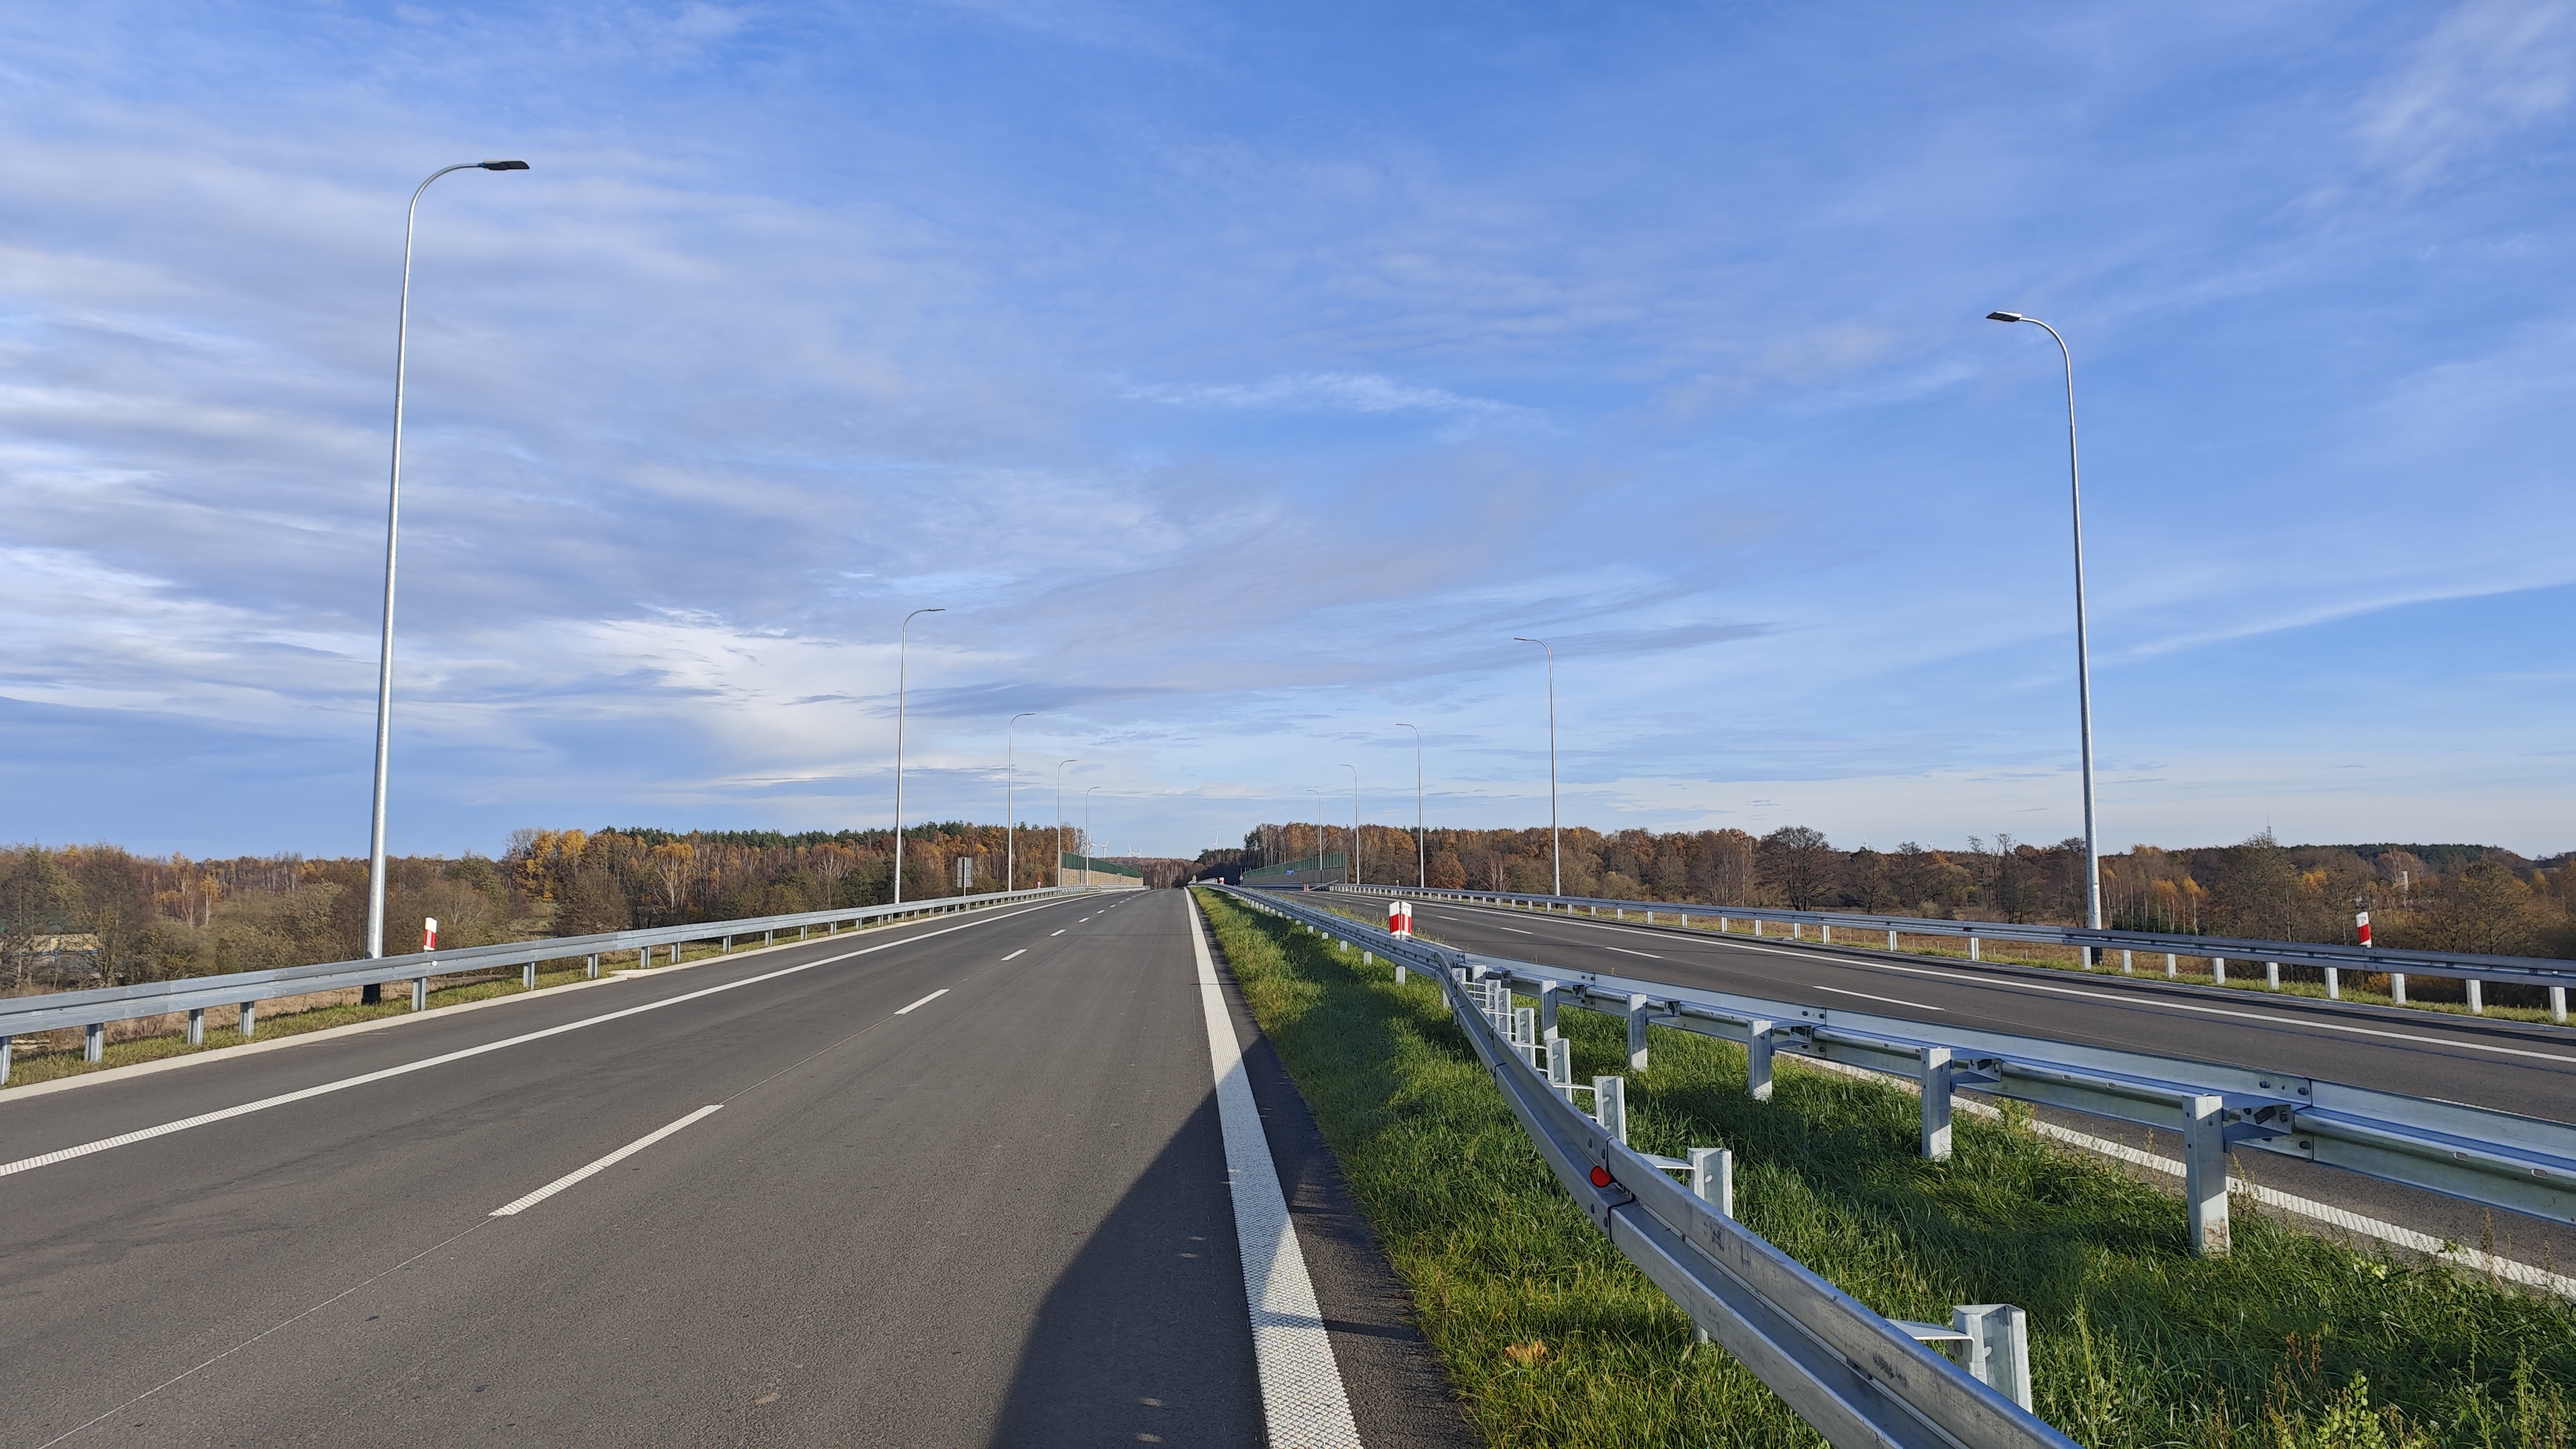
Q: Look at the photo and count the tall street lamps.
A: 10